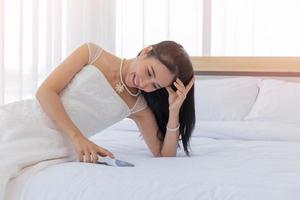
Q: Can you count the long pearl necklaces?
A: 1